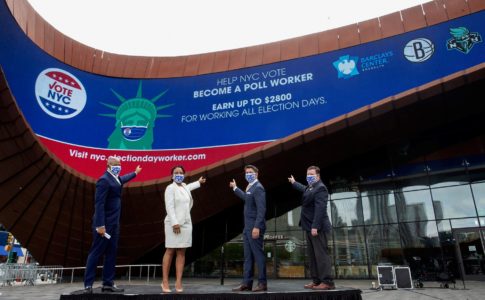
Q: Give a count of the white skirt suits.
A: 1